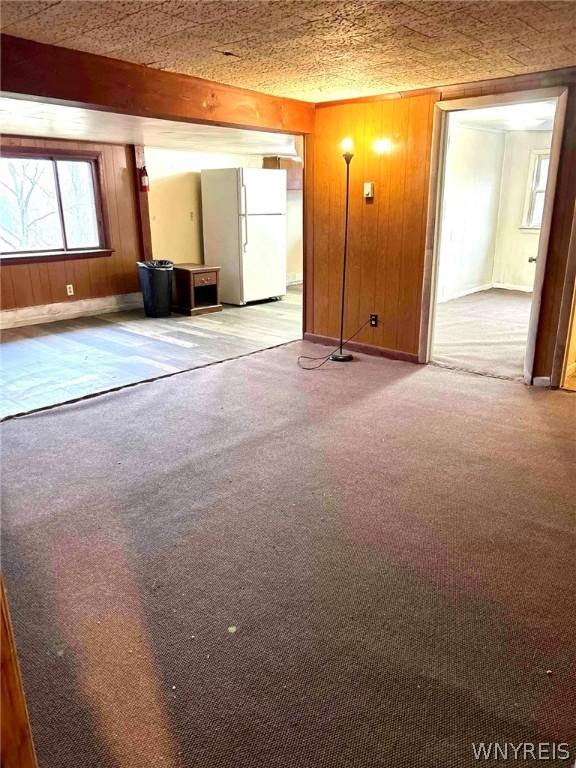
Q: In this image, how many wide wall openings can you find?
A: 1